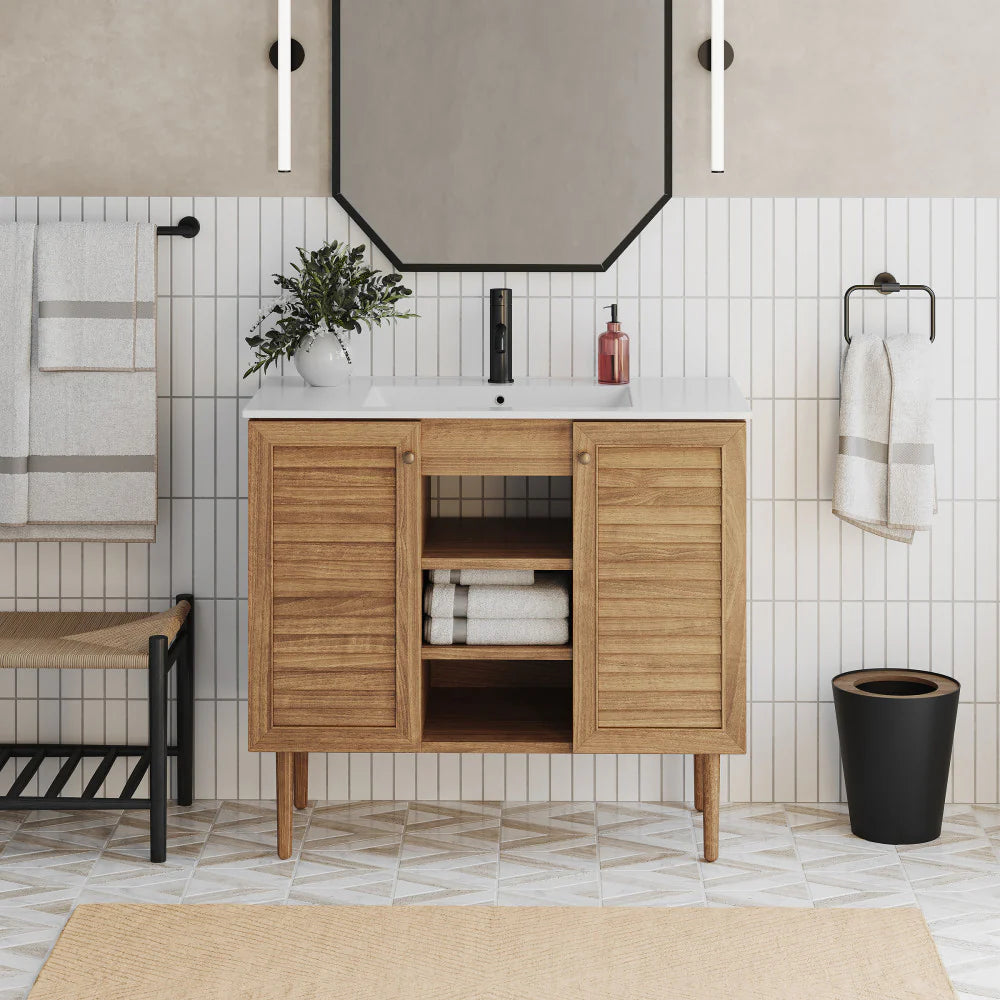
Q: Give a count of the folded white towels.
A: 3